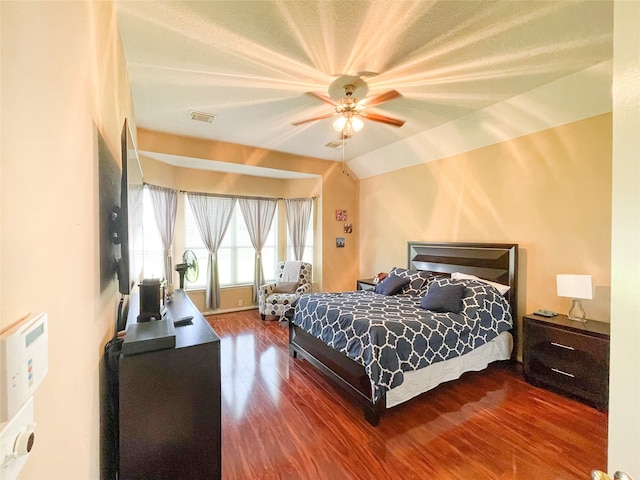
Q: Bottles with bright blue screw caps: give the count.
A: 0